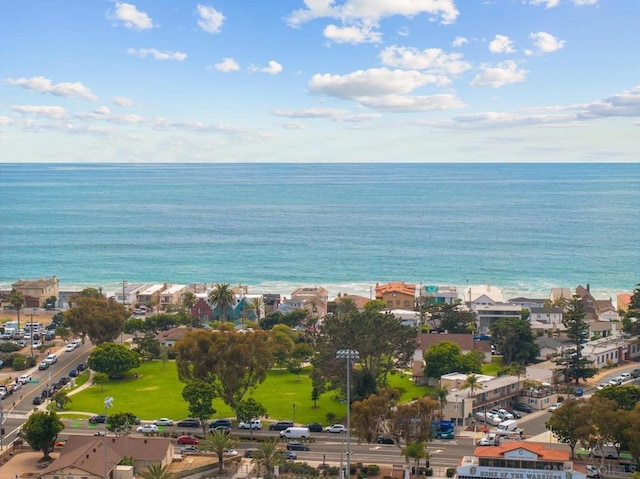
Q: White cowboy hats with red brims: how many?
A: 0